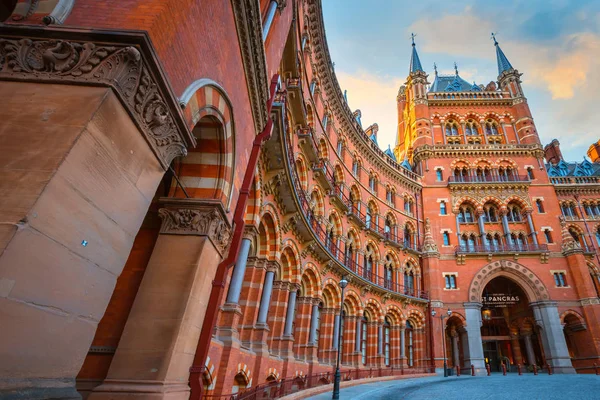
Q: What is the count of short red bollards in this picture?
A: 8